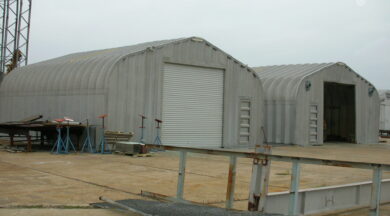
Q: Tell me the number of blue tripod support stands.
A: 6